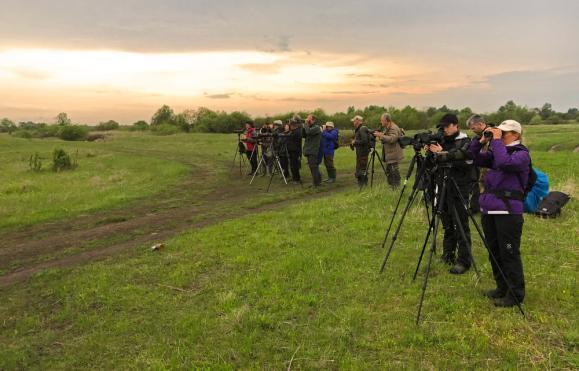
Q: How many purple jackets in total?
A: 1